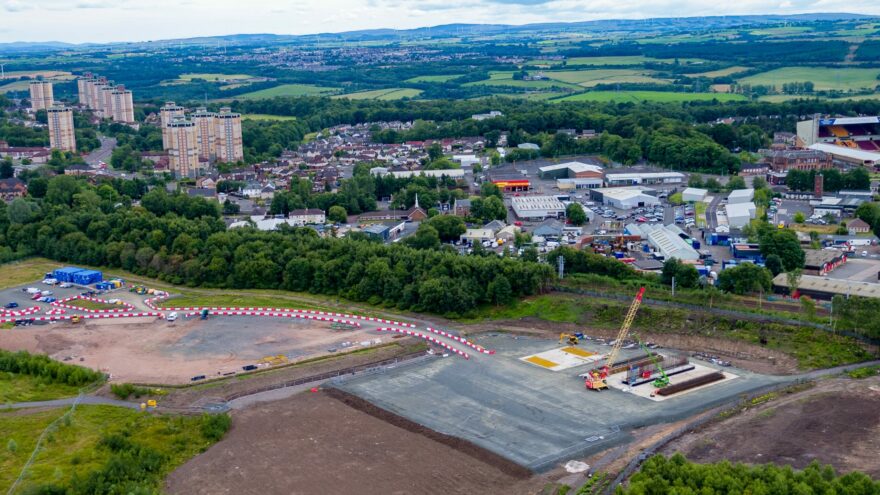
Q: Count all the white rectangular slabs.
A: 2